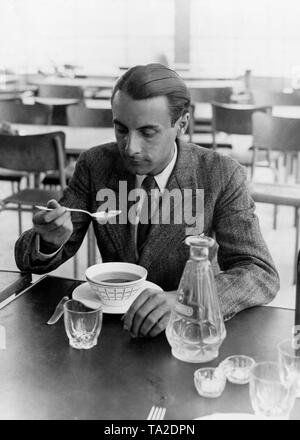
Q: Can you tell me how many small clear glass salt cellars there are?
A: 2